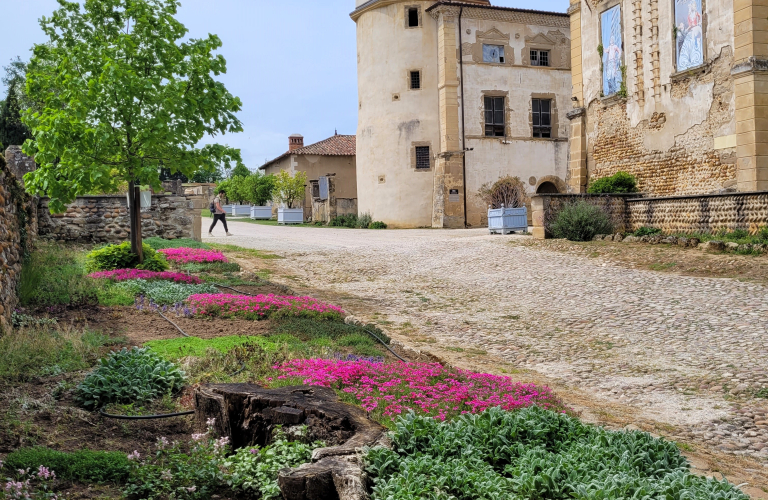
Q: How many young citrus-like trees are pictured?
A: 4